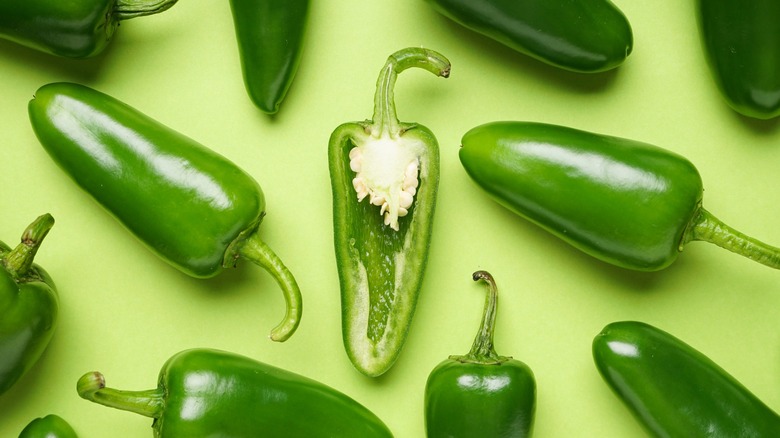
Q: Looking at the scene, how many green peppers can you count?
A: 12